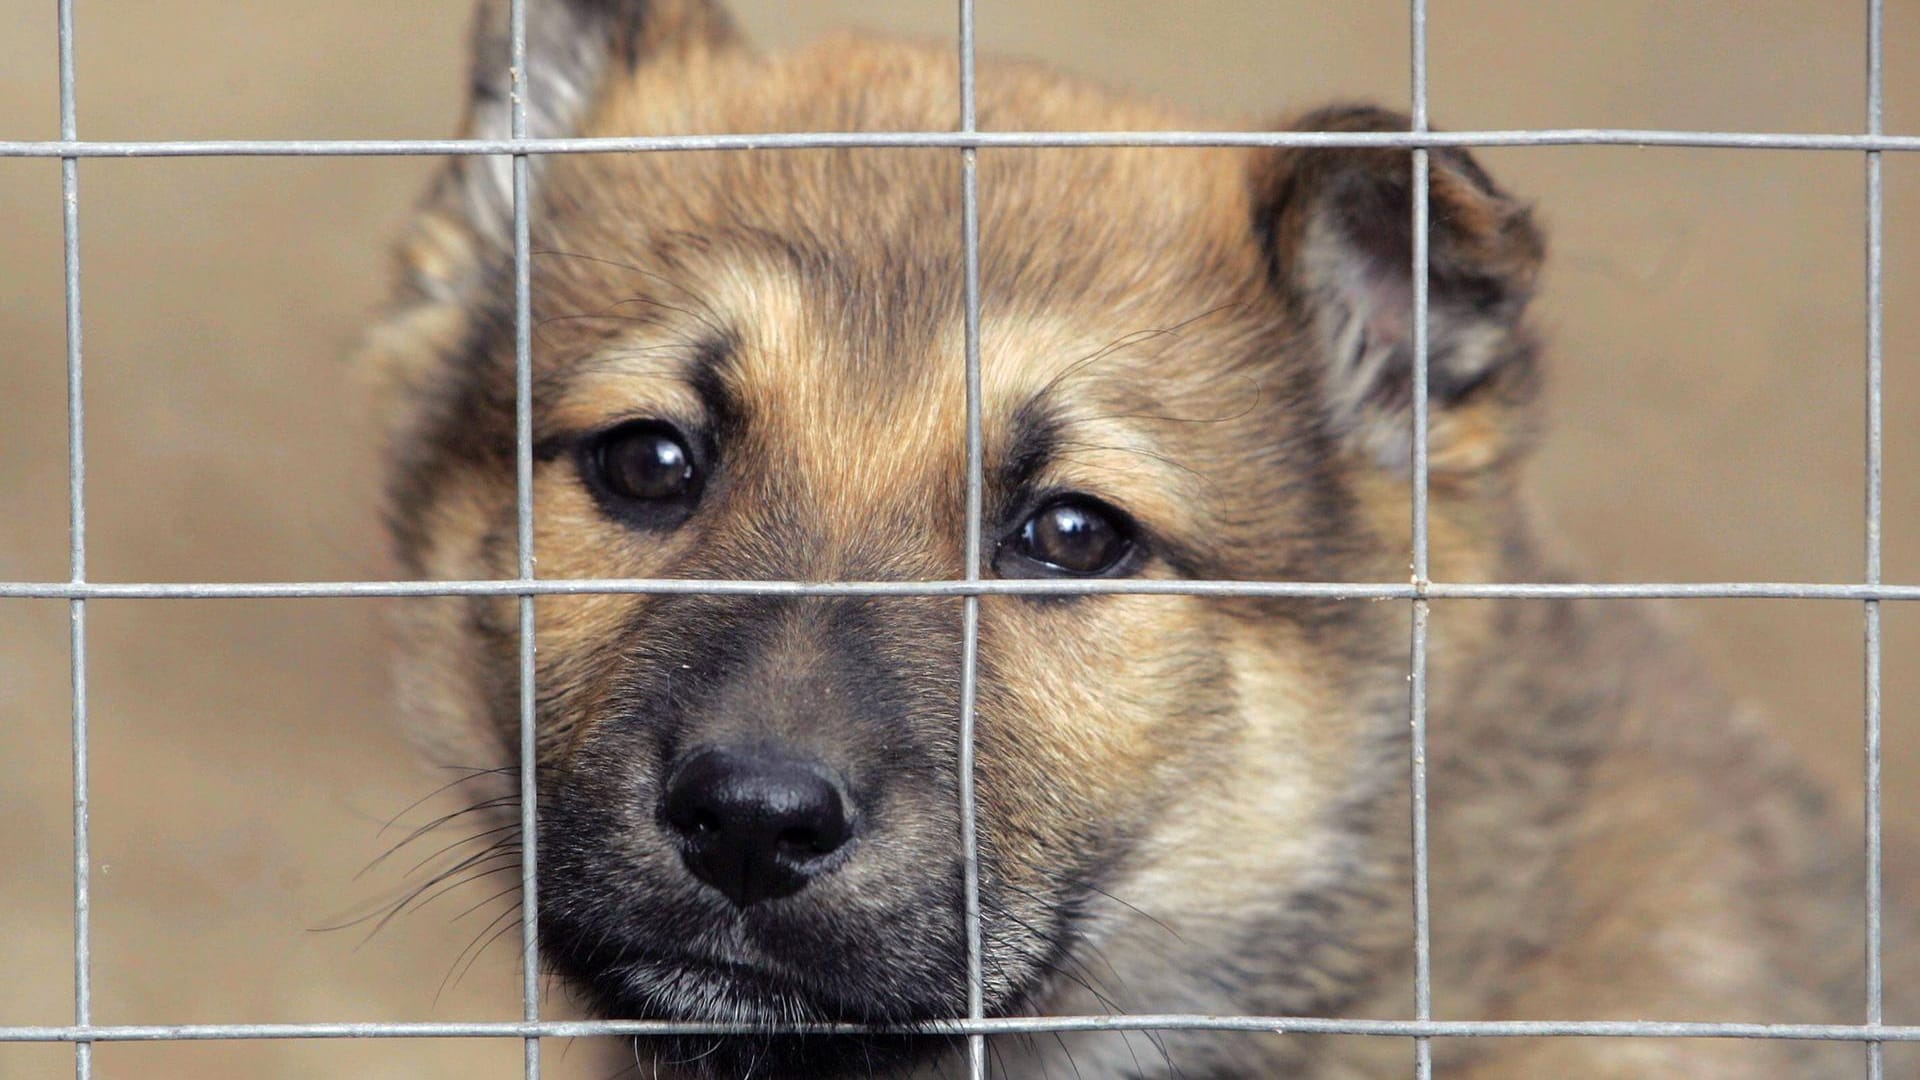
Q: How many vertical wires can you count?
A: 5